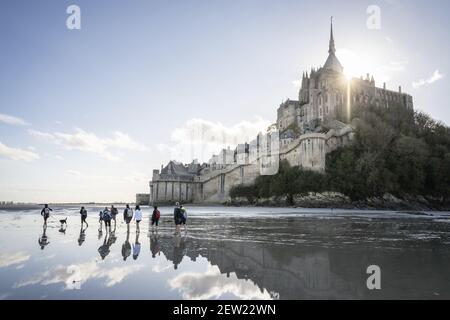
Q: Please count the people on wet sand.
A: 10